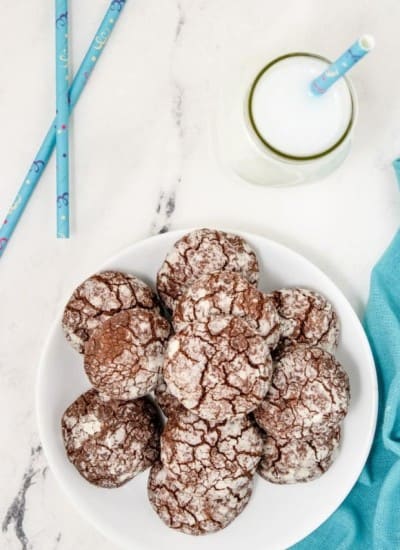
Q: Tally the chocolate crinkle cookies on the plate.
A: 11